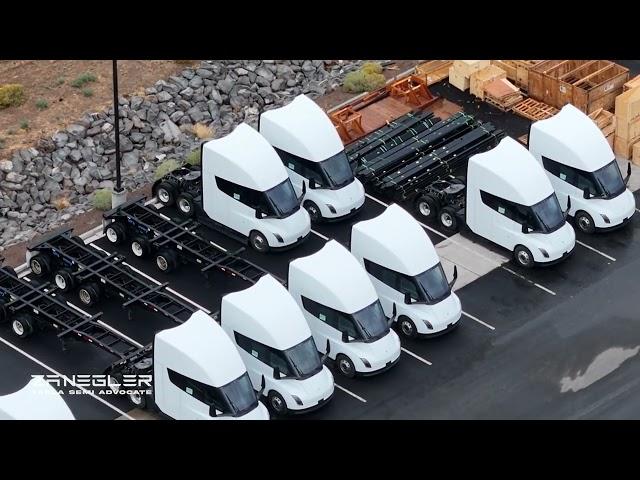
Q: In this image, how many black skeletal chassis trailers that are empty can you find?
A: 3